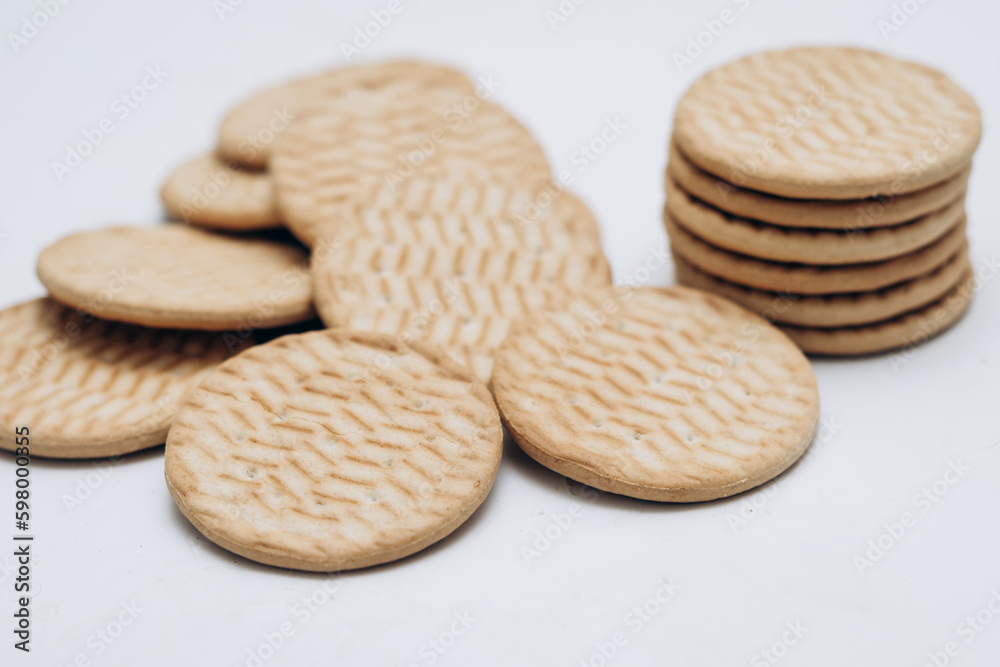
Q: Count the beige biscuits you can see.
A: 14